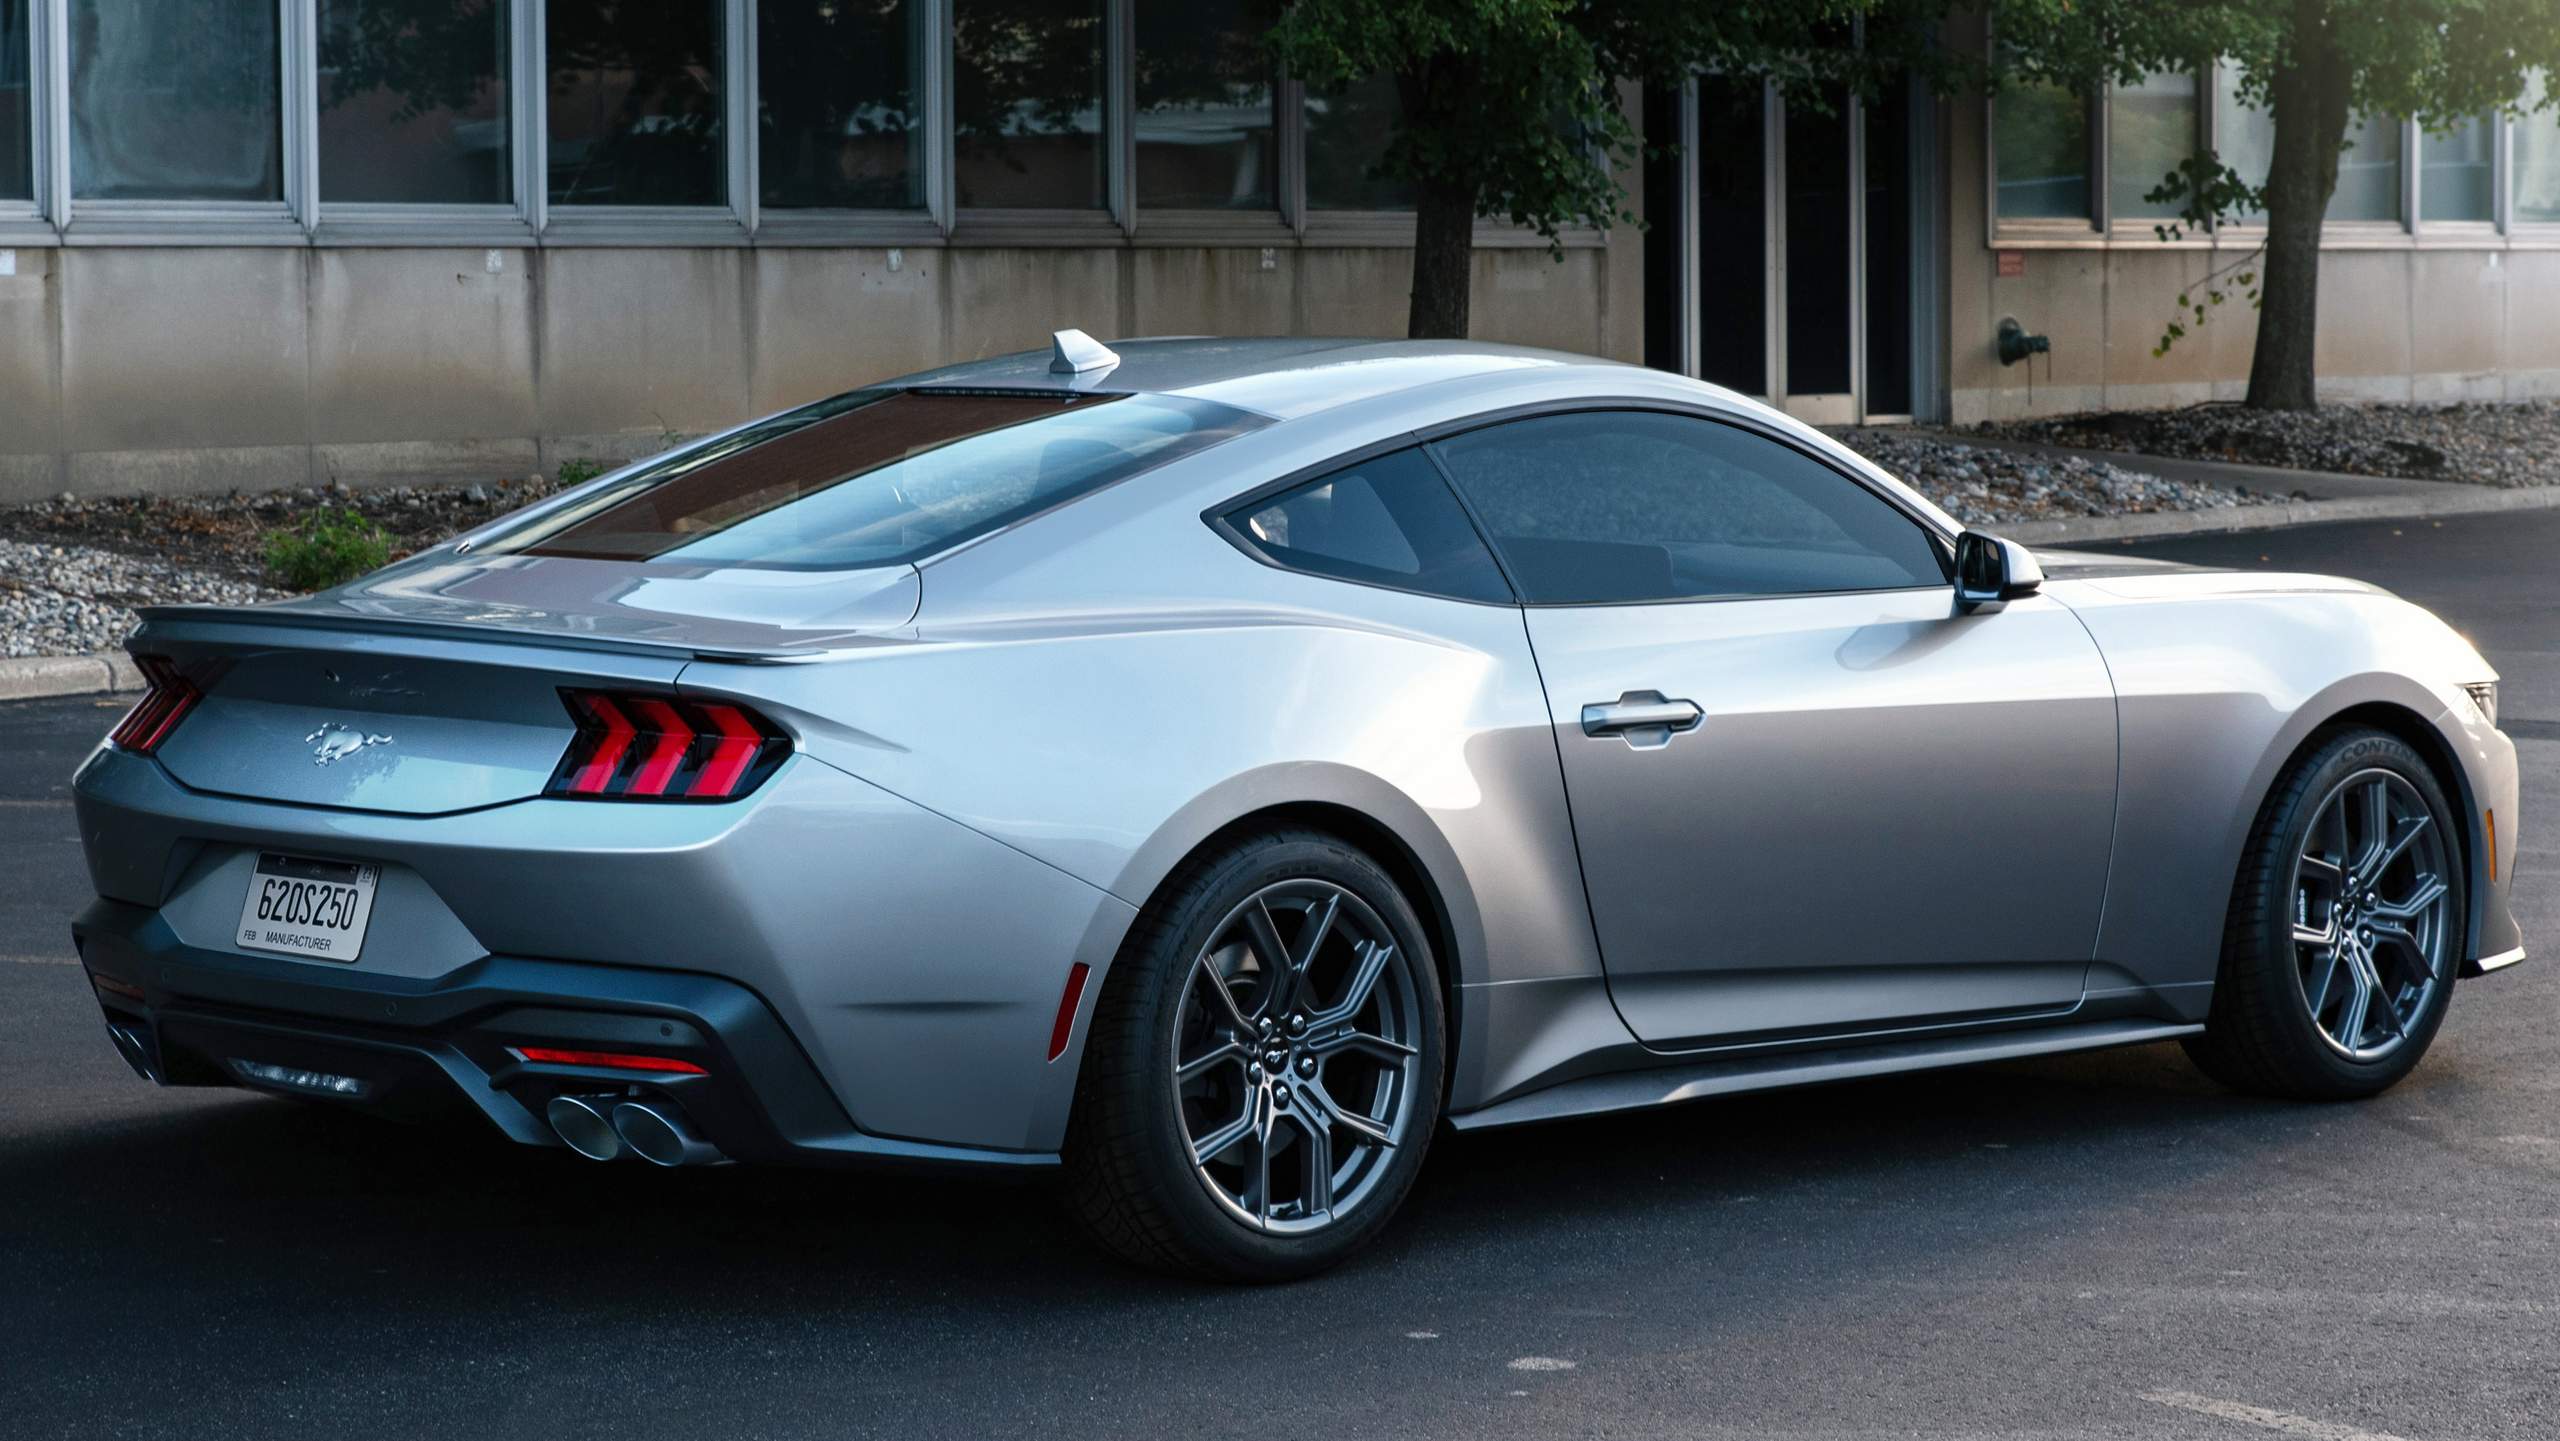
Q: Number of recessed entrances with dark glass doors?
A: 1